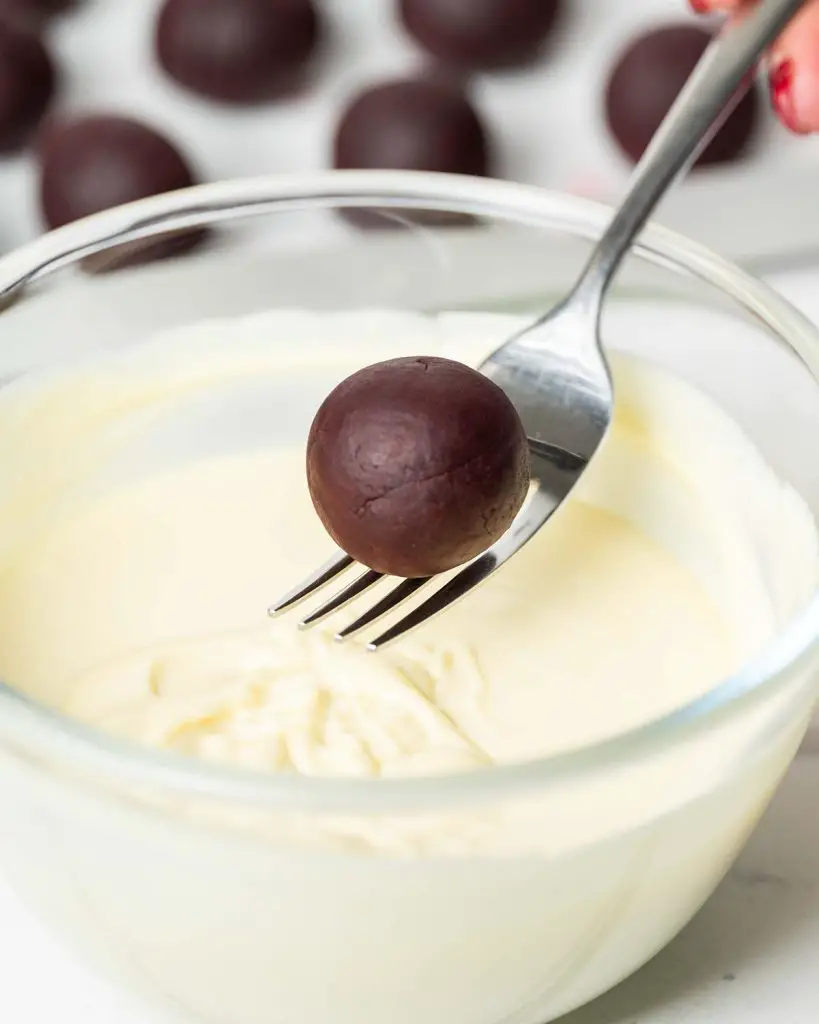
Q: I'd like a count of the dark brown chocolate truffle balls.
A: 8